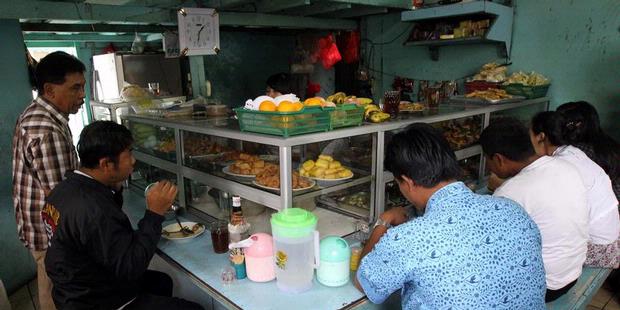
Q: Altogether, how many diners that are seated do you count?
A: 5